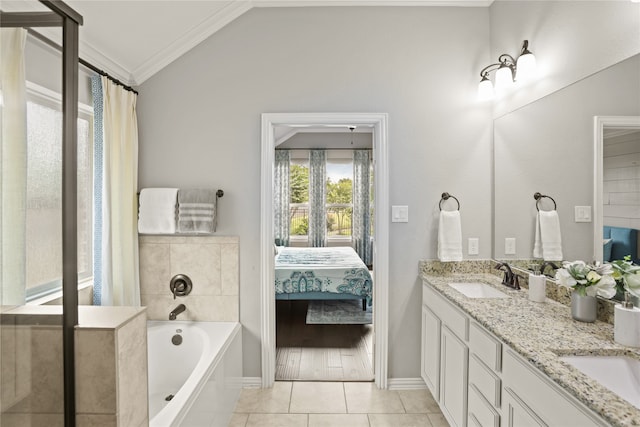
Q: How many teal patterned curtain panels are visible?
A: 3